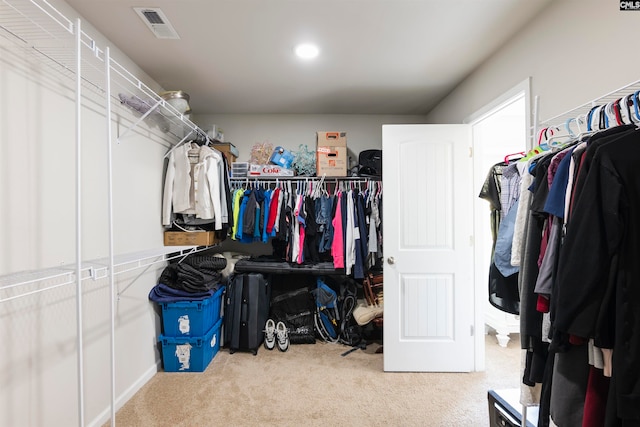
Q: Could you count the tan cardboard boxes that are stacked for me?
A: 2